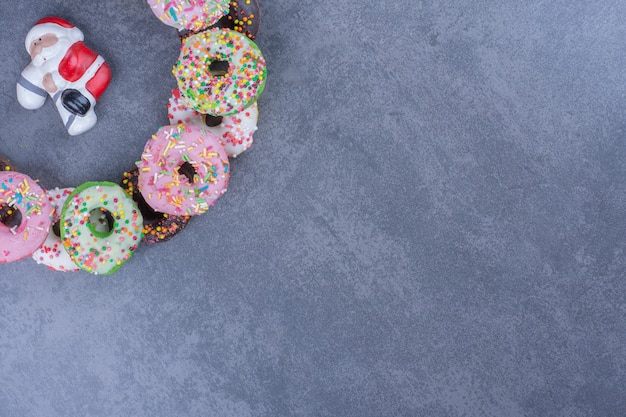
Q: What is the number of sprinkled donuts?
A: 10